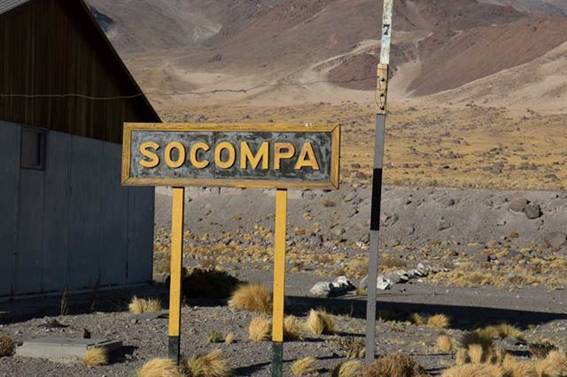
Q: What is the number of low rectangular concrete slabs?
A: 1